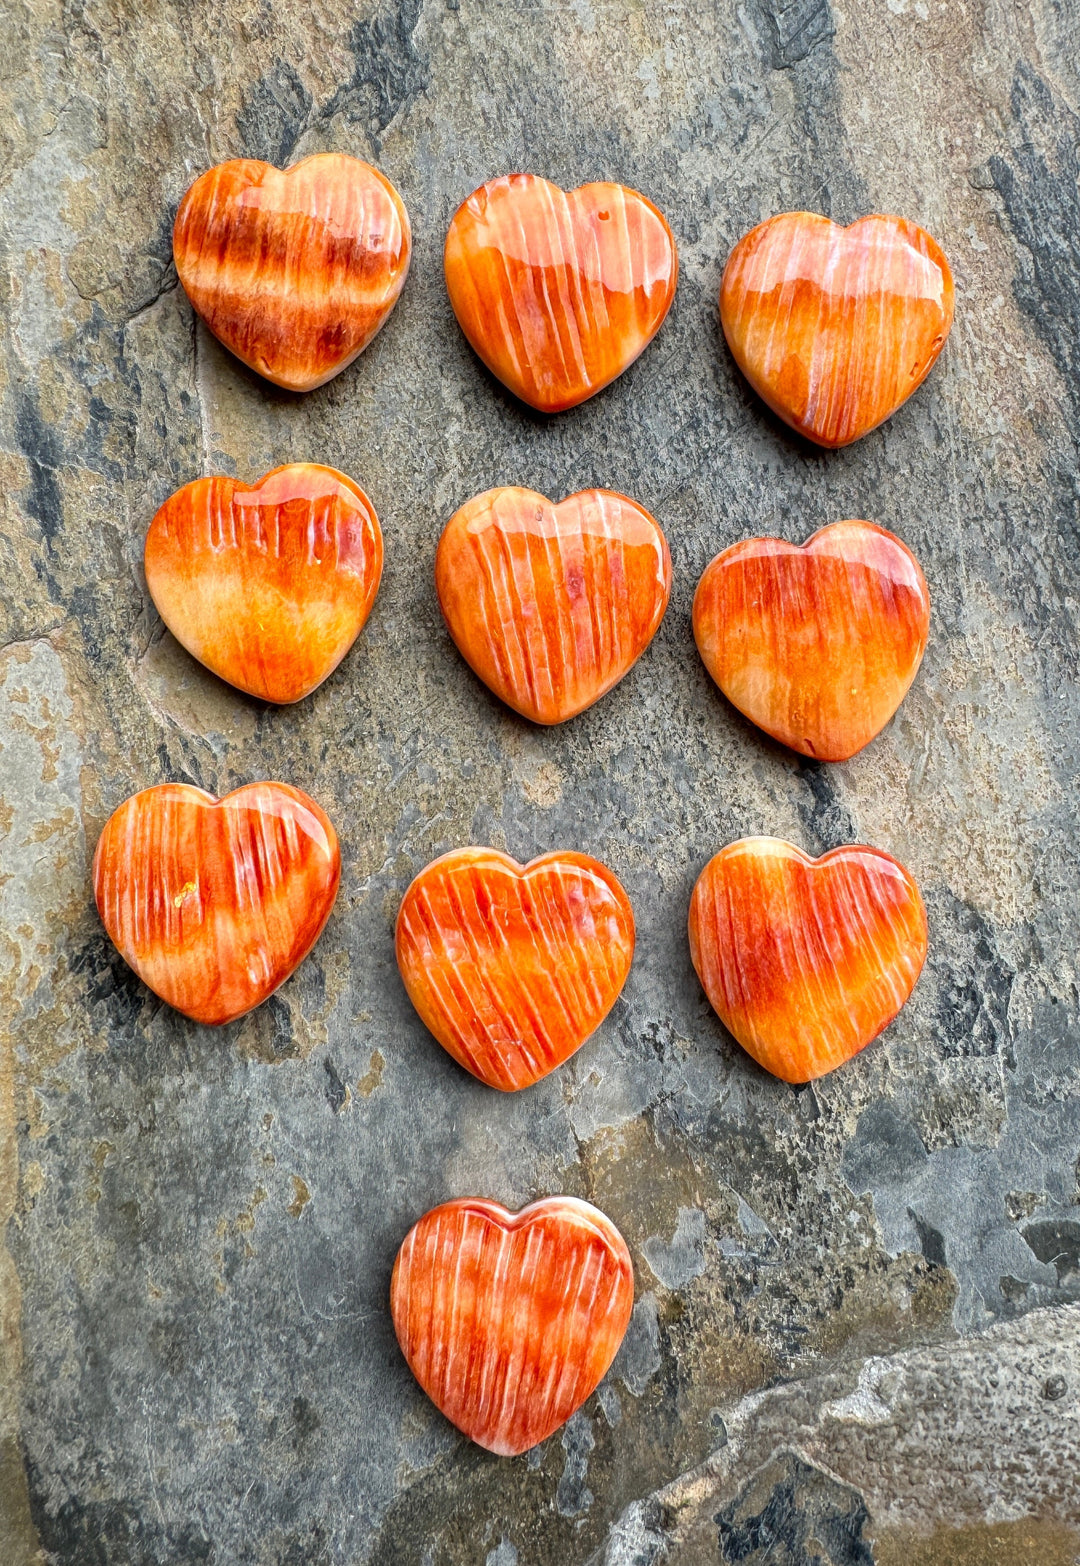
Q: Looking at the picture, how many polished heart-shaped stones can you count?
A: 10